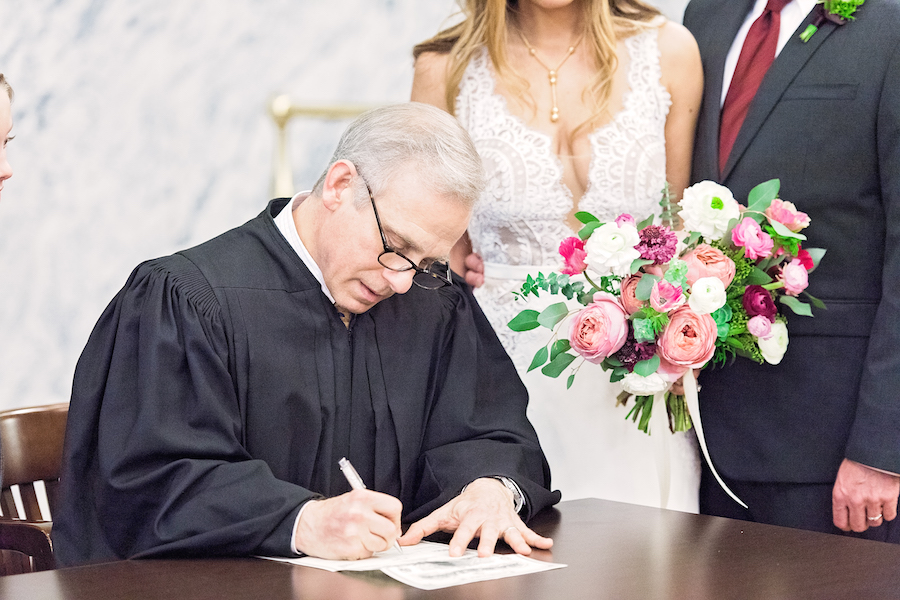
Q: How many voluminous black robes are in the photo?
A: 1